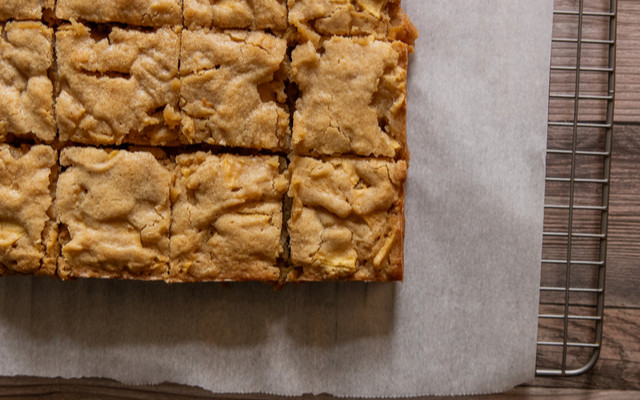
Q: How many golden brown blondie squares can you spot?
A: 12